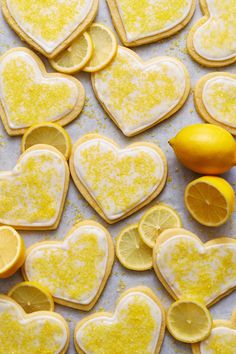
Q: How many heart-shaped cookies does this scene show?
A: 13